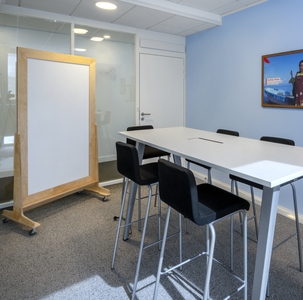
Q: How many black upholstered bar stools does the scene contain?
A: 5